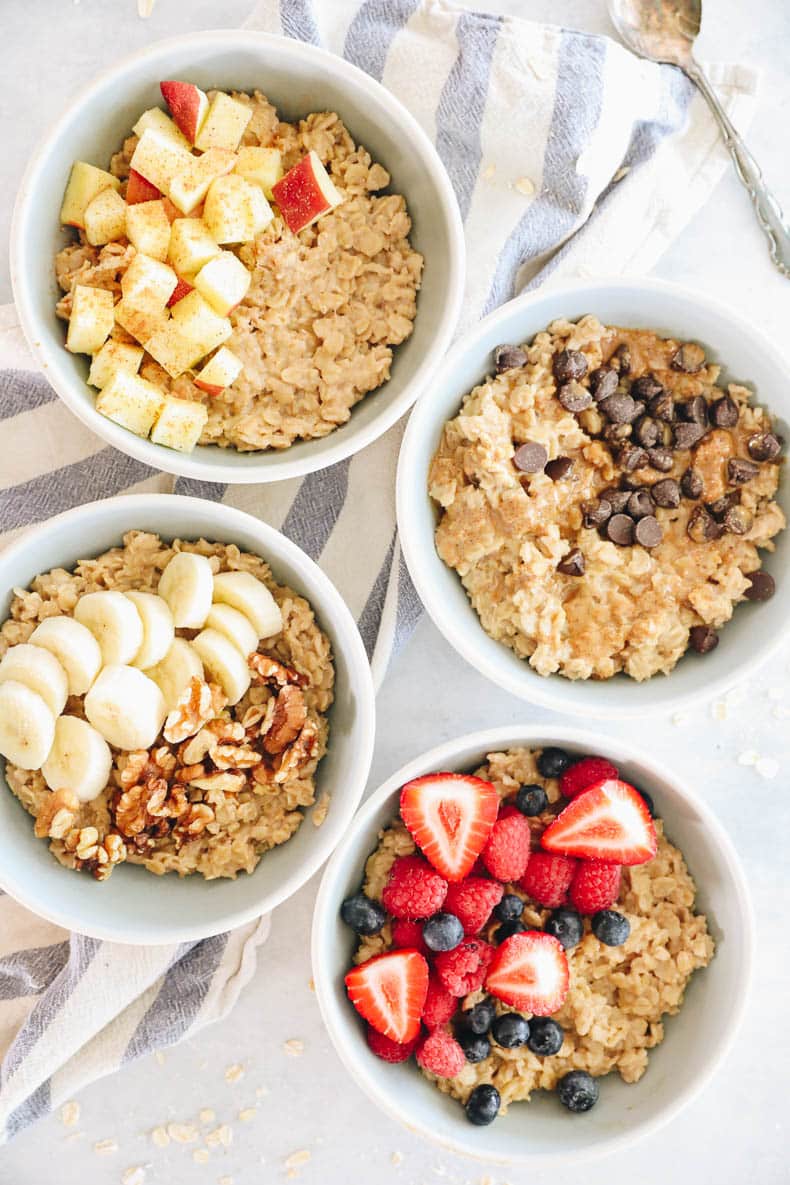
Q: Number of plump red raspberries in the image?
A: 11